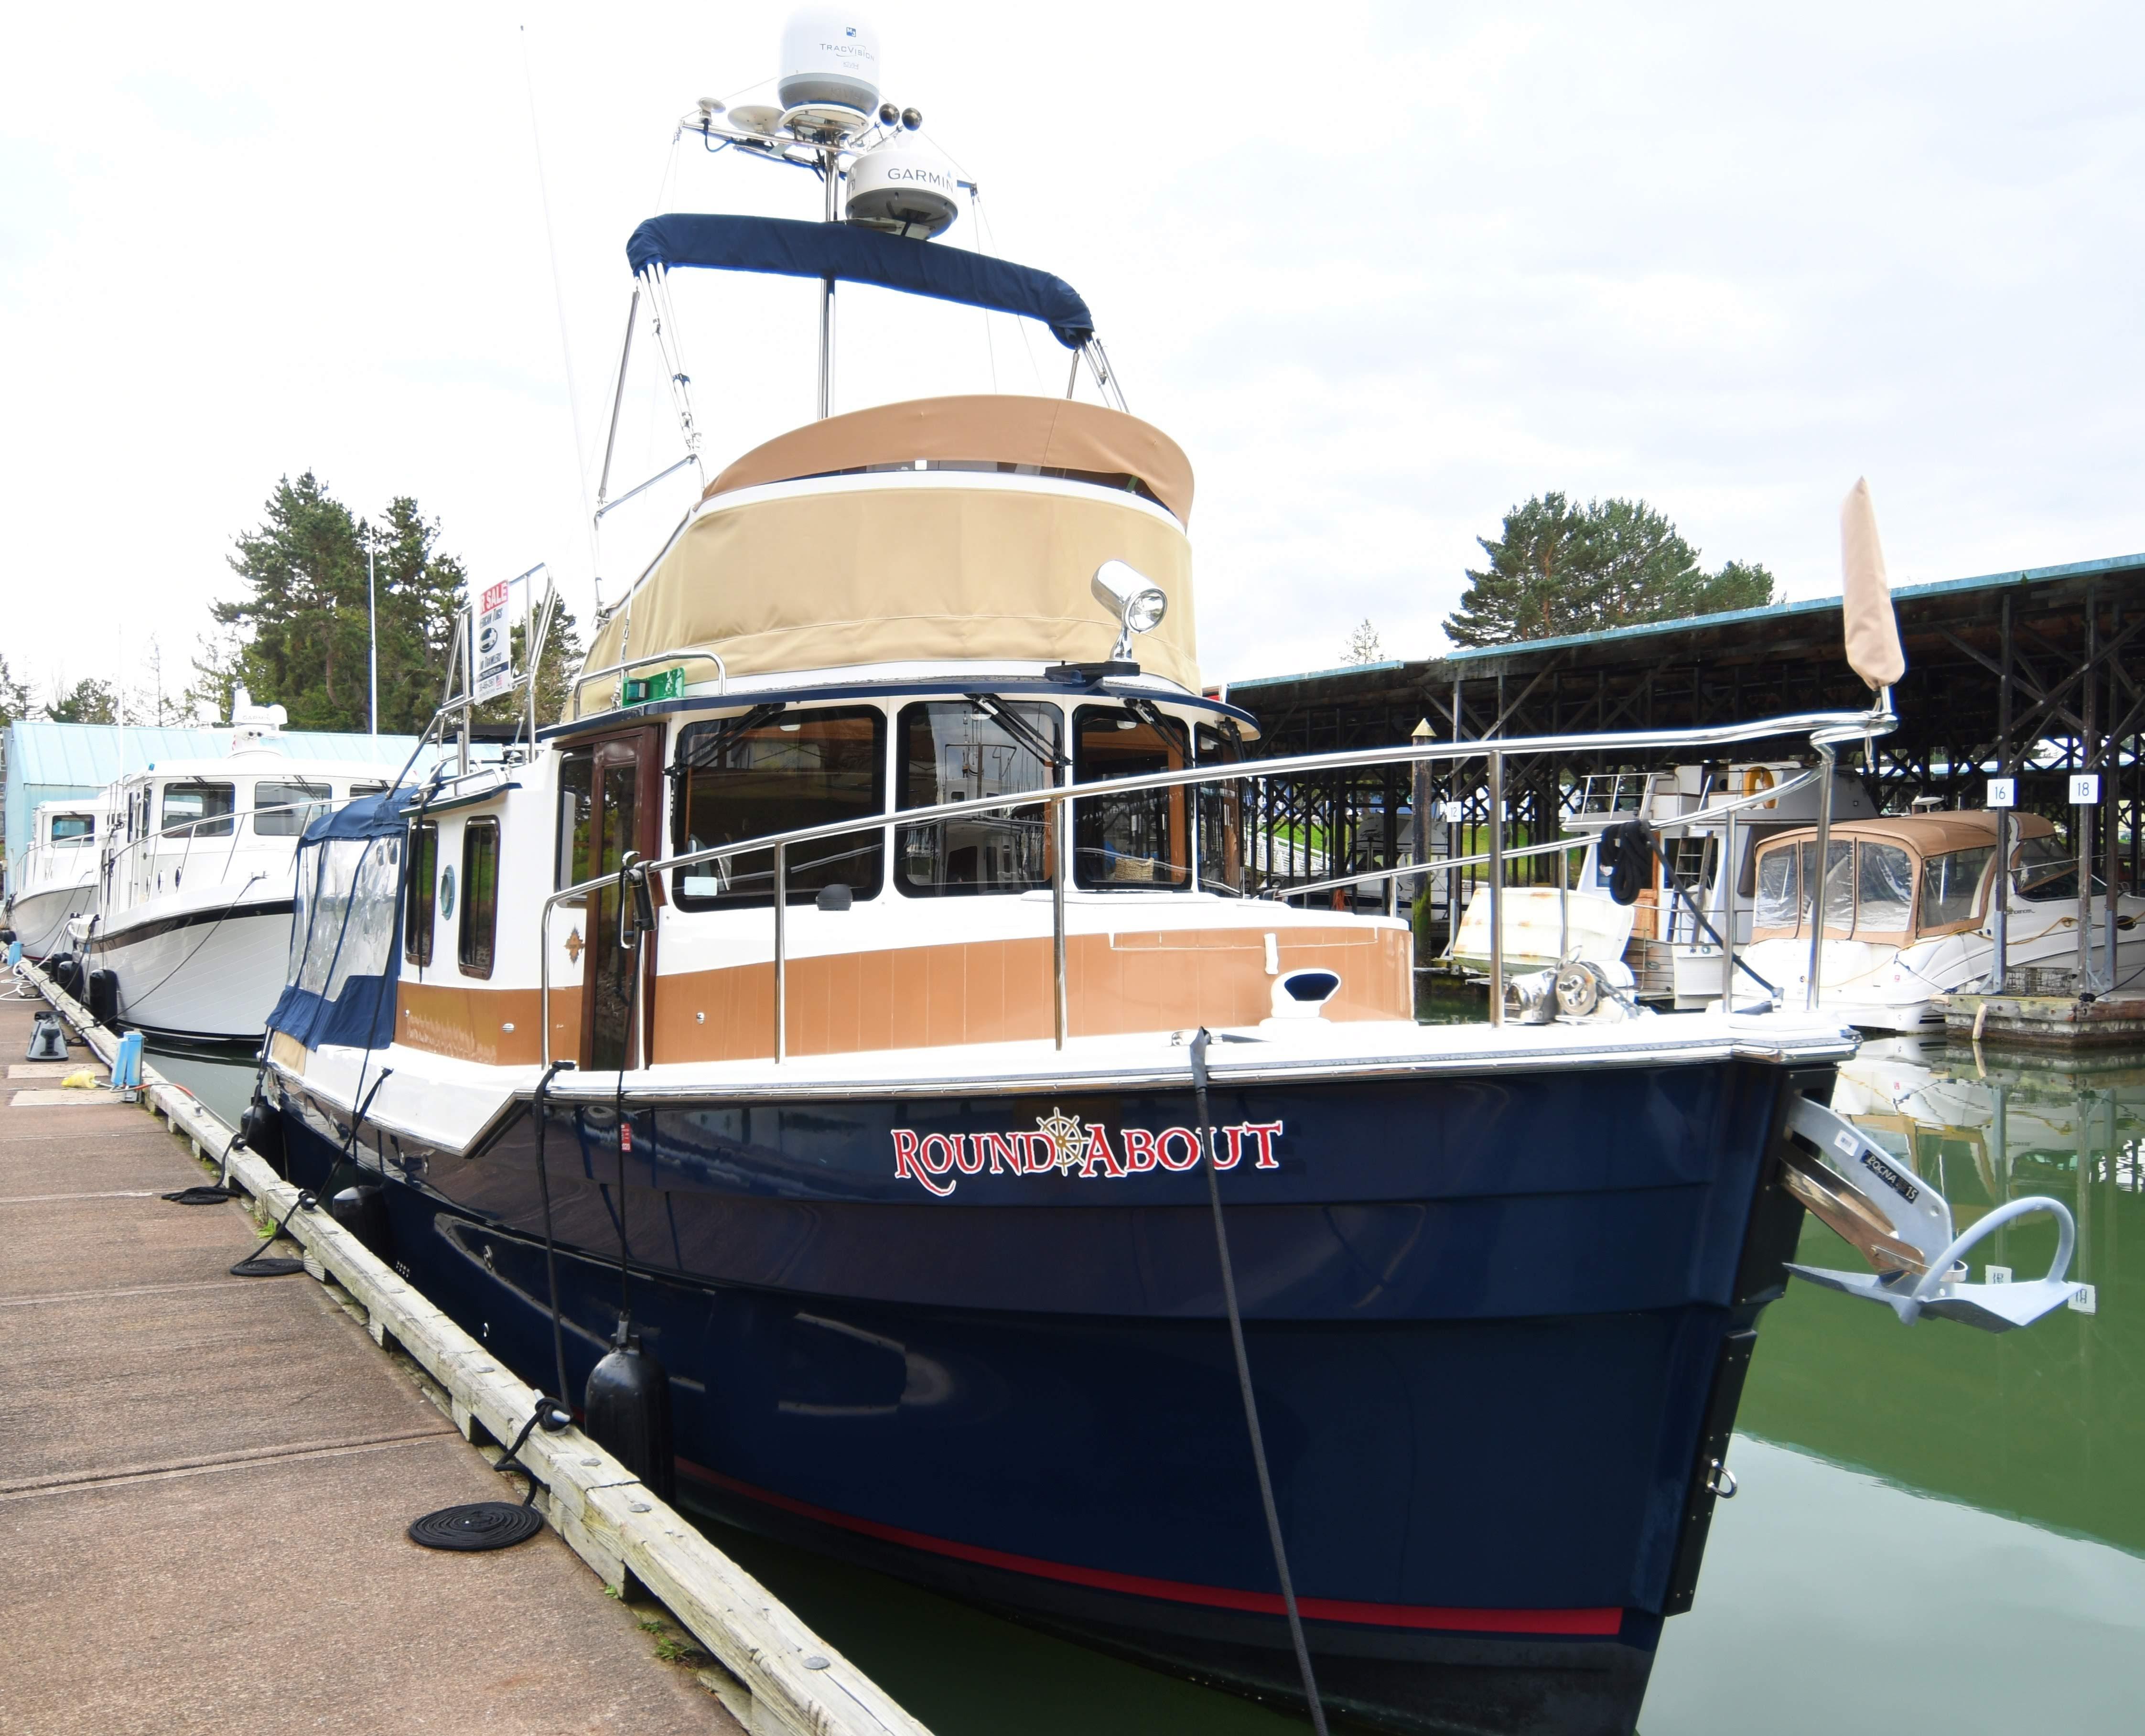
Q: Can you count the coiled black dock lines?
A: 3